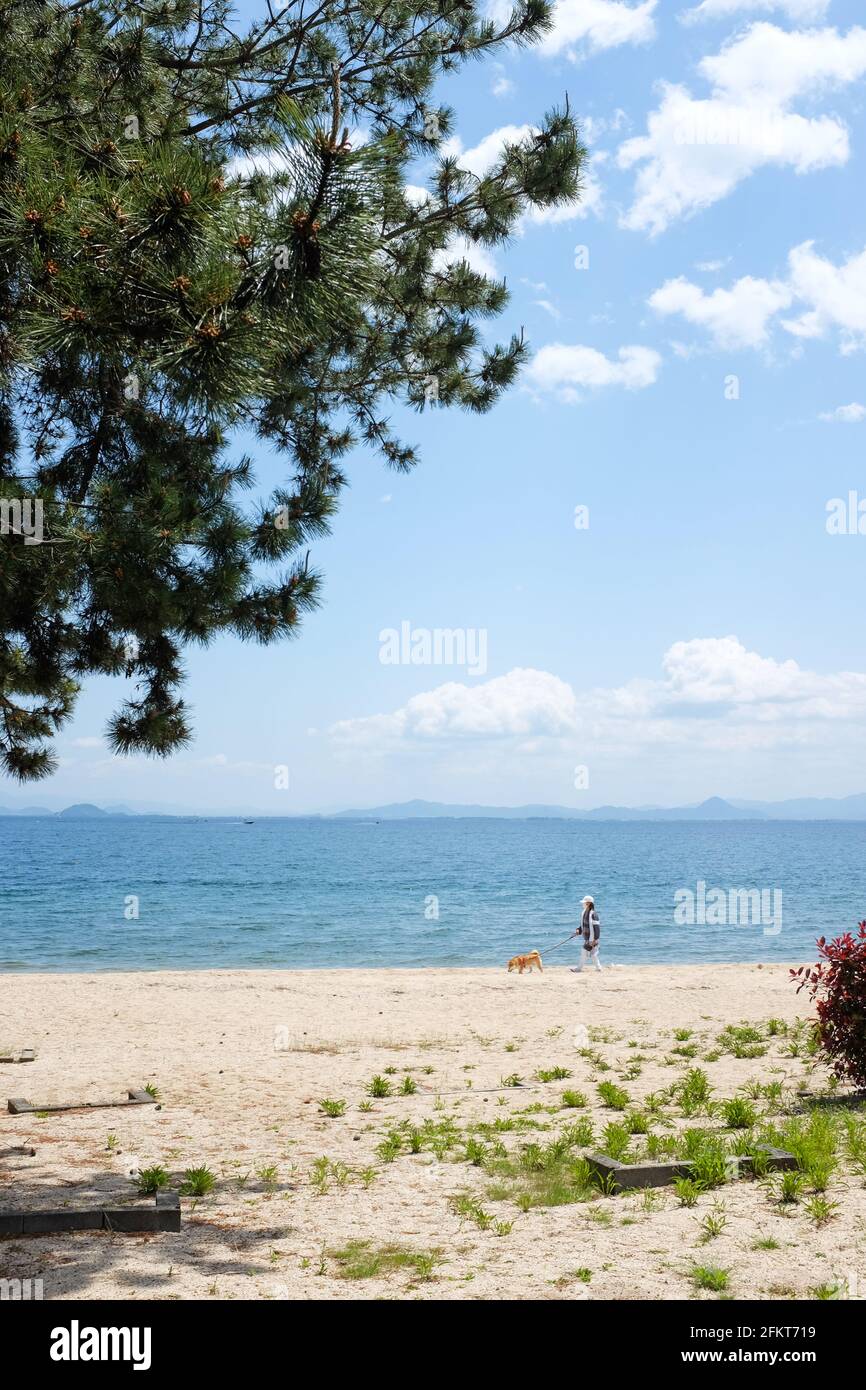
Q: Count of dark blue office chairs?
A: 0